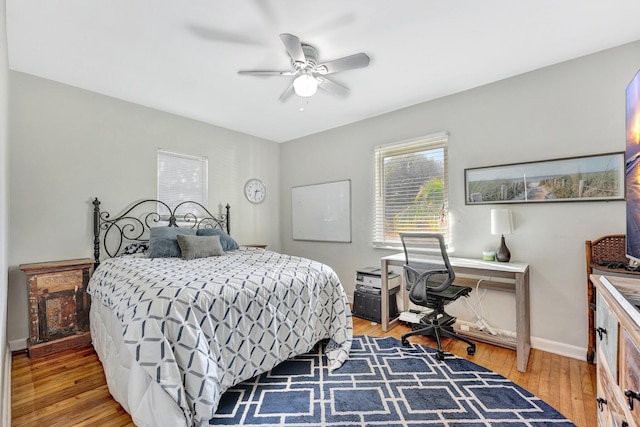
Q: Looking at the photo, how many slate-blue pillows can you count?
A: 2